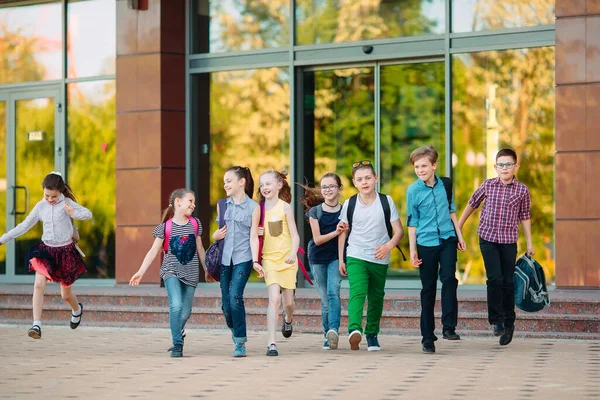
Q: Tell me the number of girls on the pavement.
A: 5